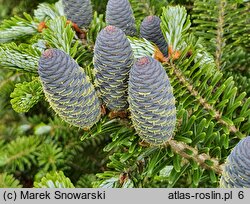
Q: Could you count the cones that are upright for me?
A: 7